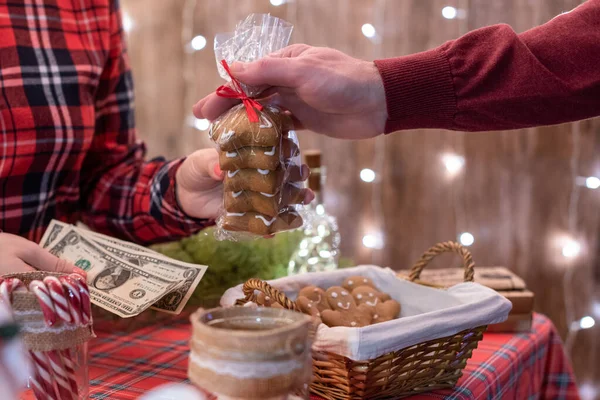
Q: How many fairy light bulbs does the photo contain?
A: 13